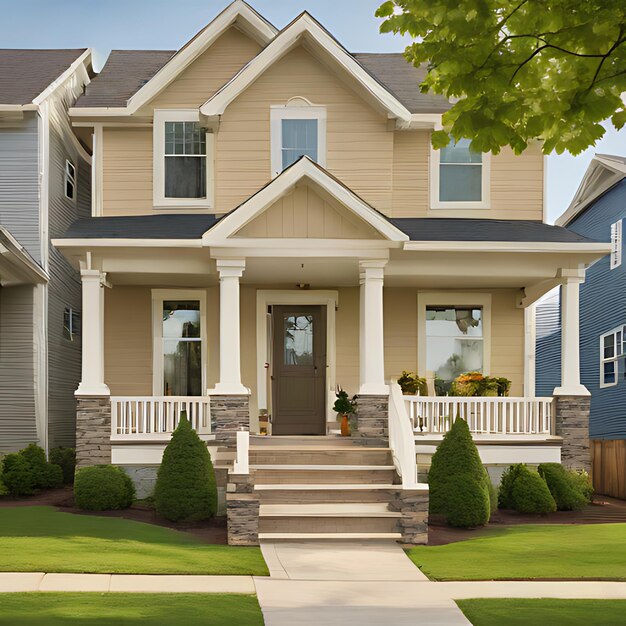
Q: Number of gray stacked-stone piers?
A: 6